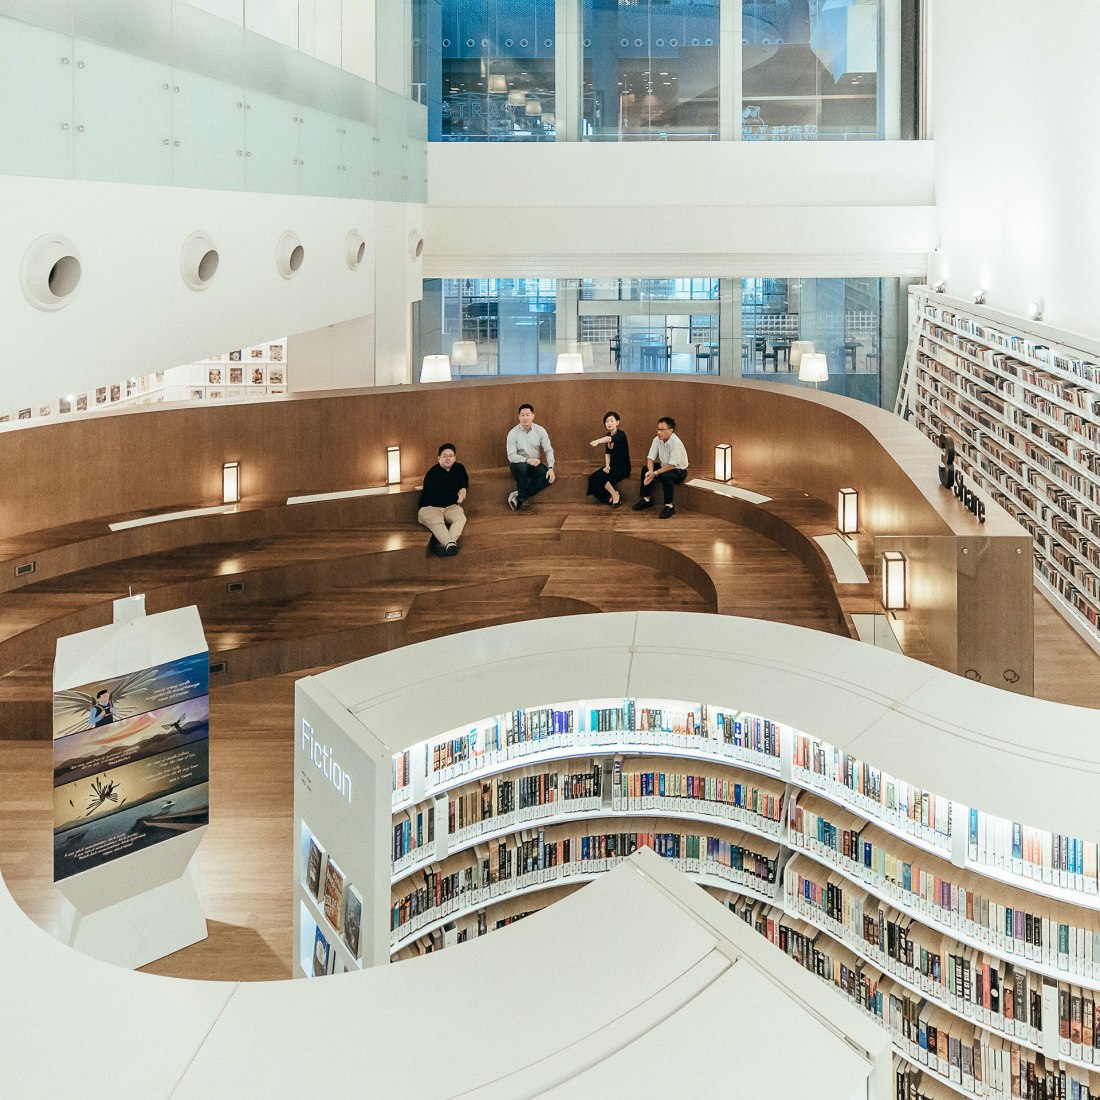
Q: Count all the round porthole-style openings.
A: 5